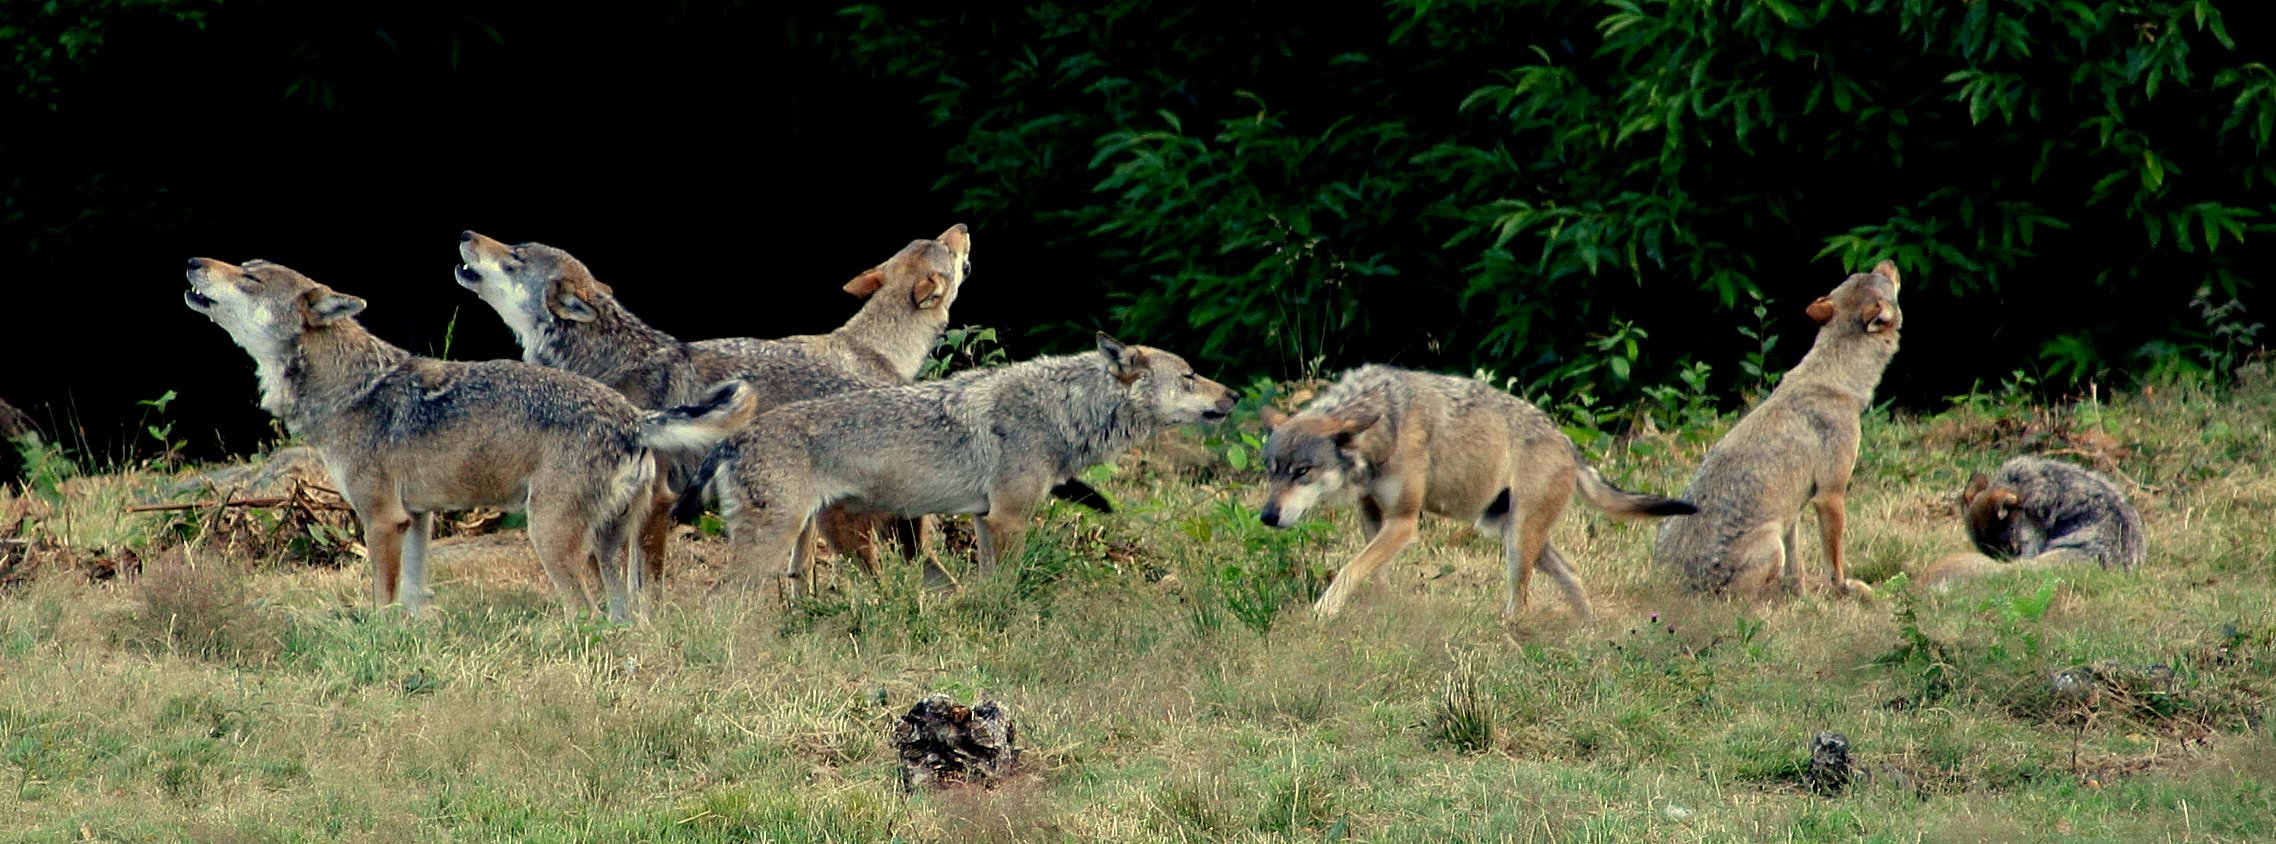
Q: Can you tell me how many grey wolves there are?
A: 7